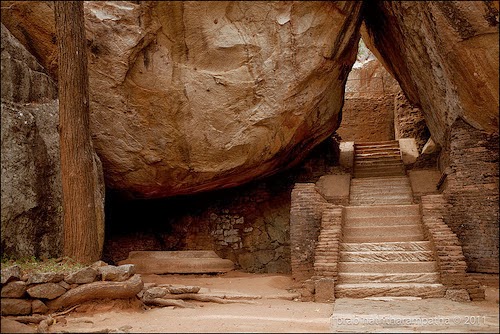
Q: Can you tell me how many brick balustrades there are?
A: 2